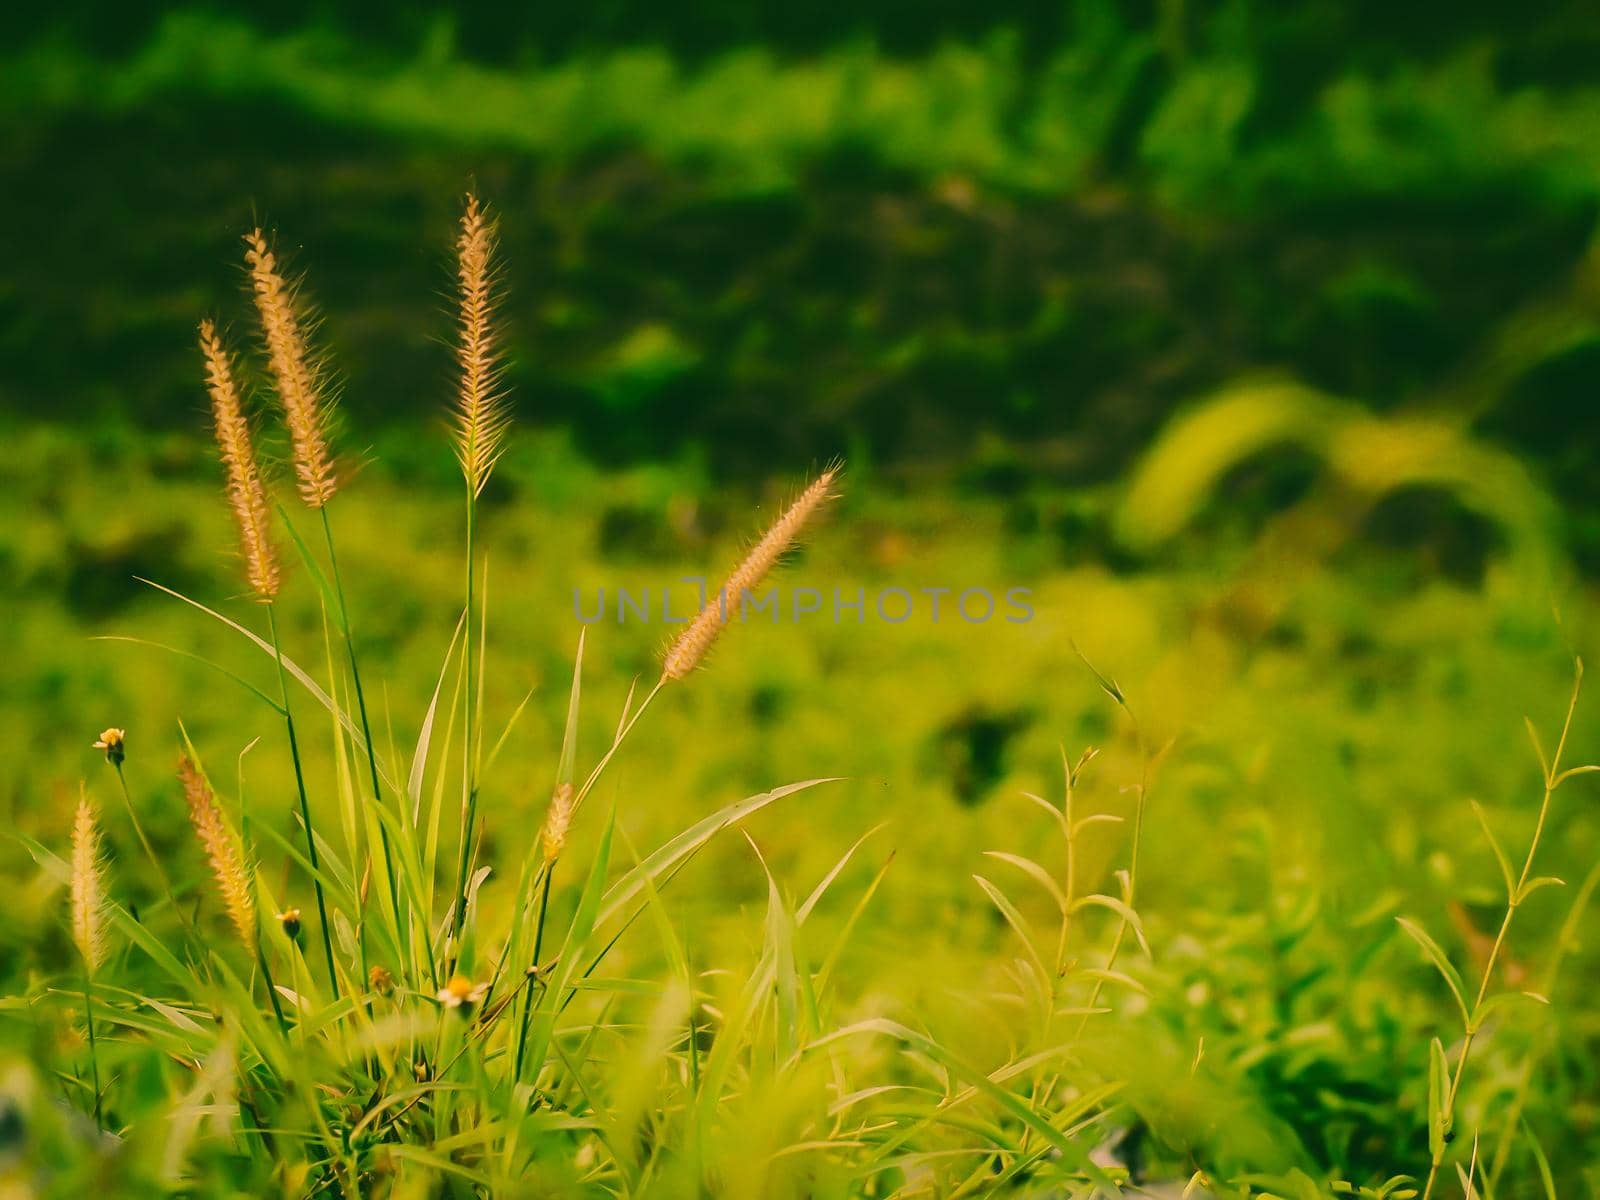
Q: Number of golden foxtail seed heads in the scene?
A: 7